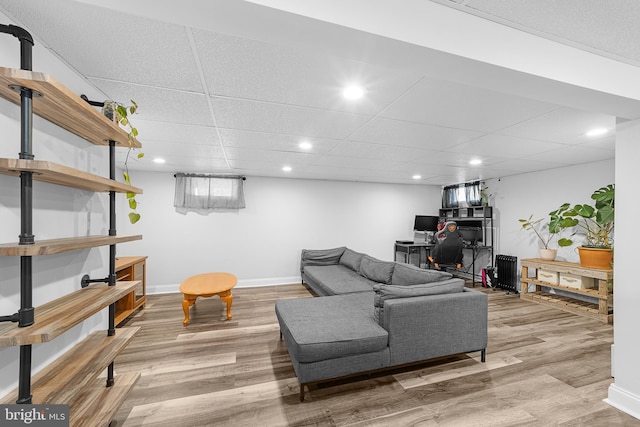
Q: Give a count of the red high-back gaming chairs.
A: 0